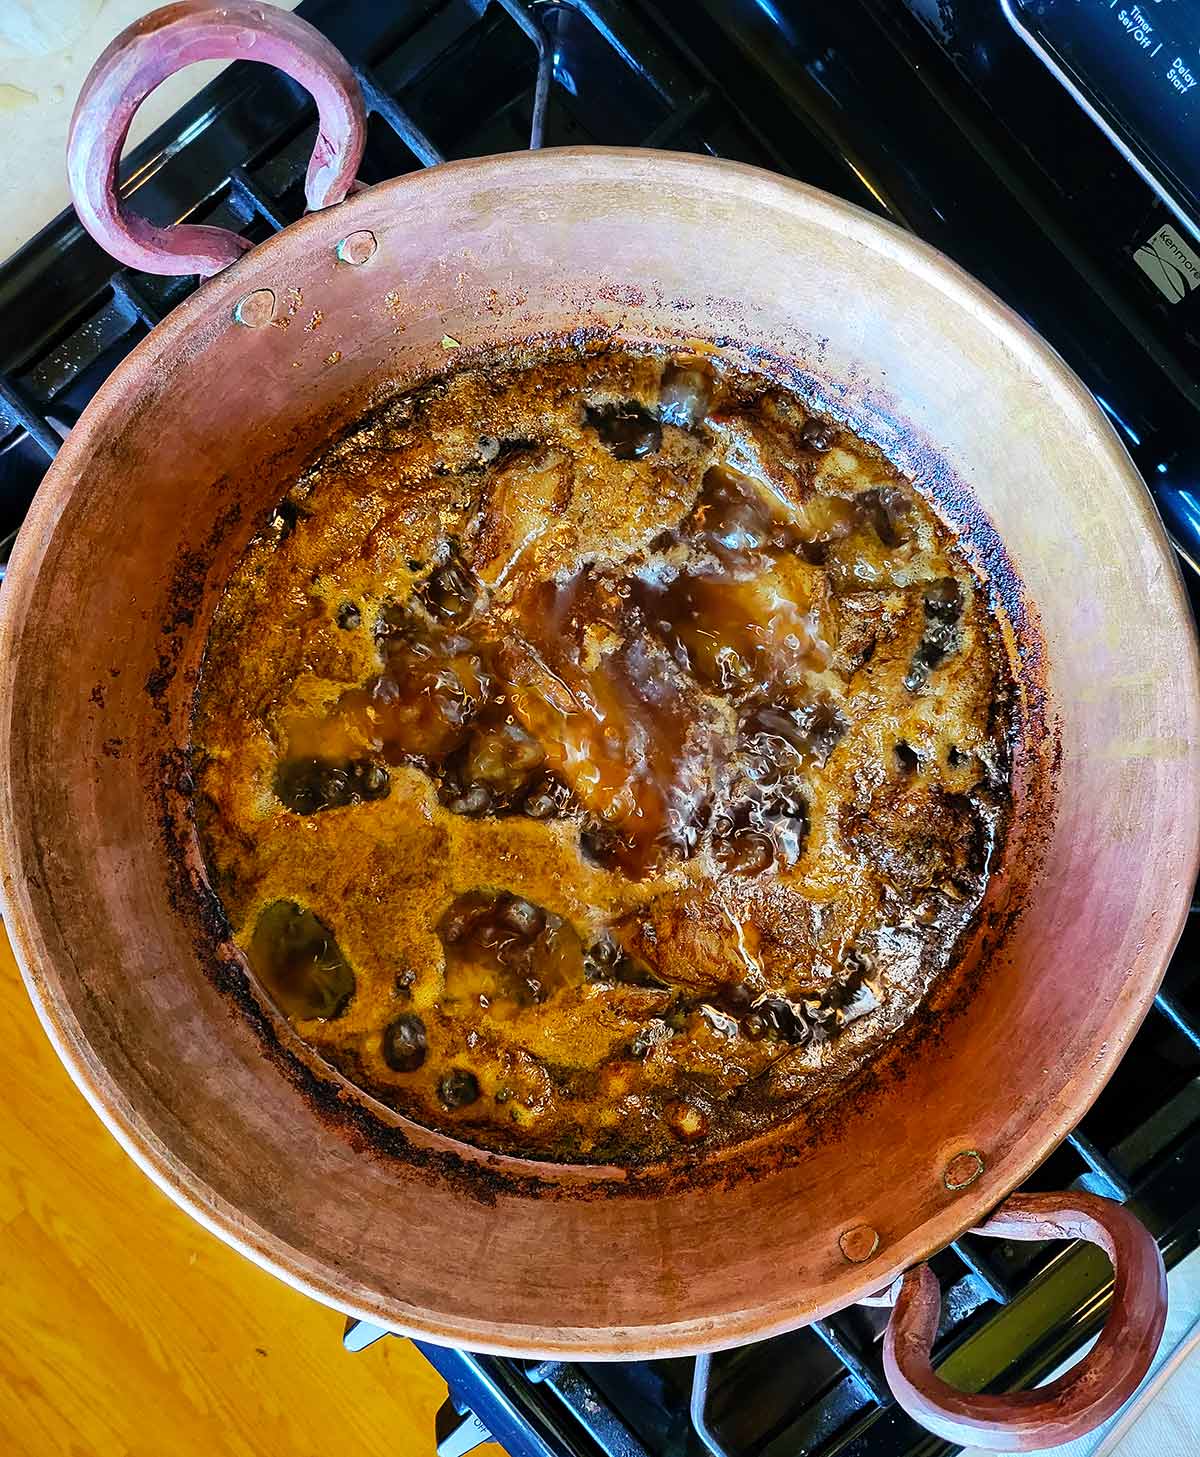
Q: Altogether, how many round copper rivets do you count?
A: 4